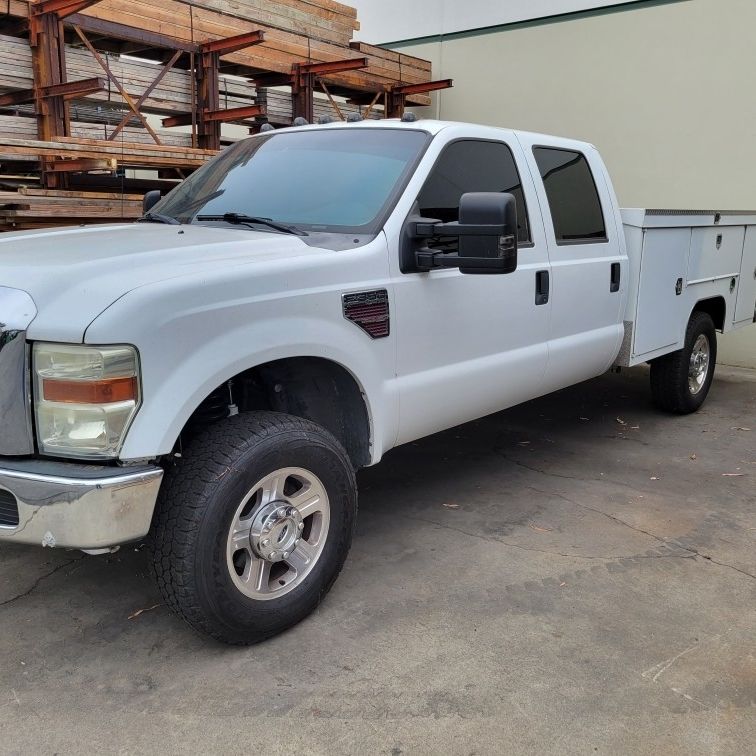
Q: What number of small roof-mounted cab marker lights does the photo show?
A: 5